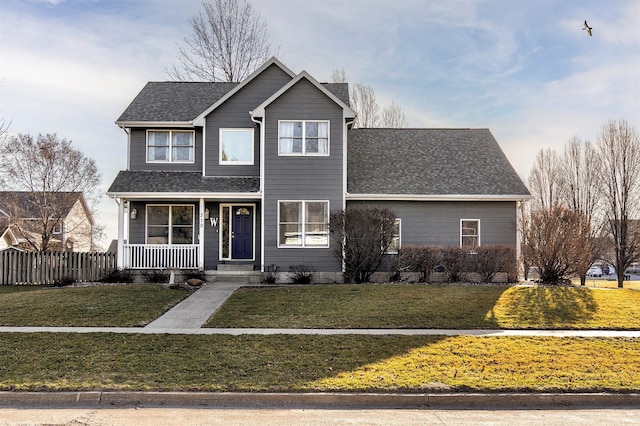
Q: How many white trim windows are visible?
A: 7